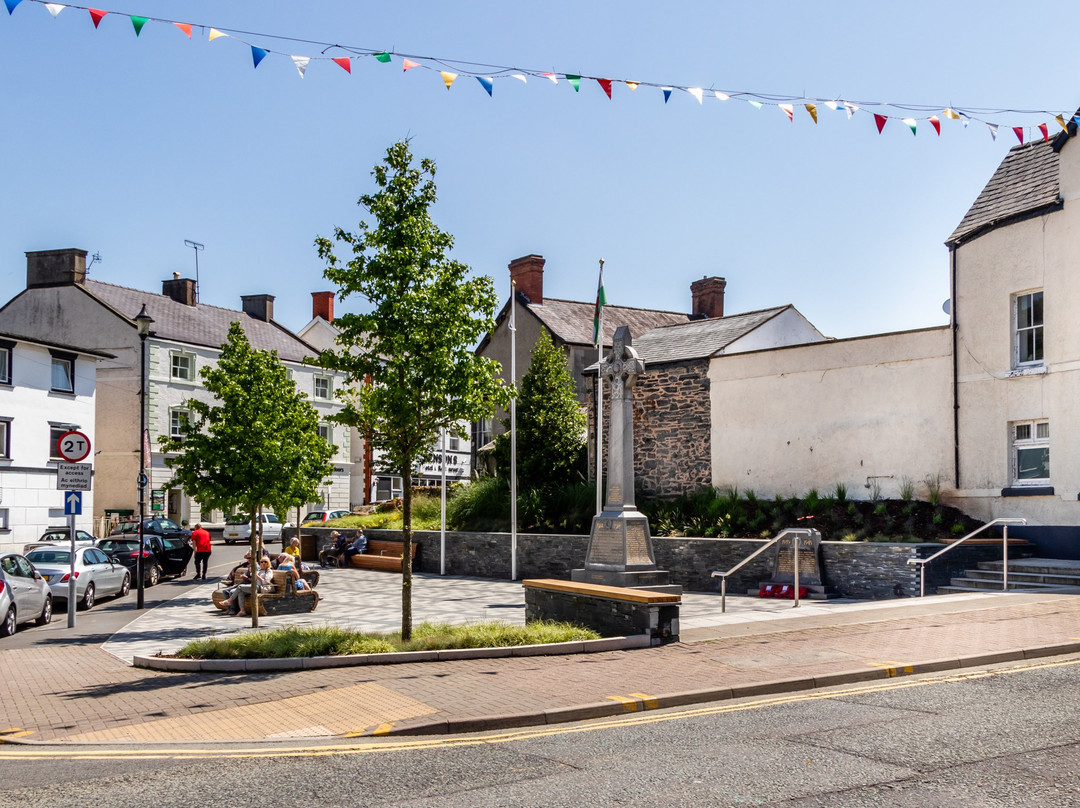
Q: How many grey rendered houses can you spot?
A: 1